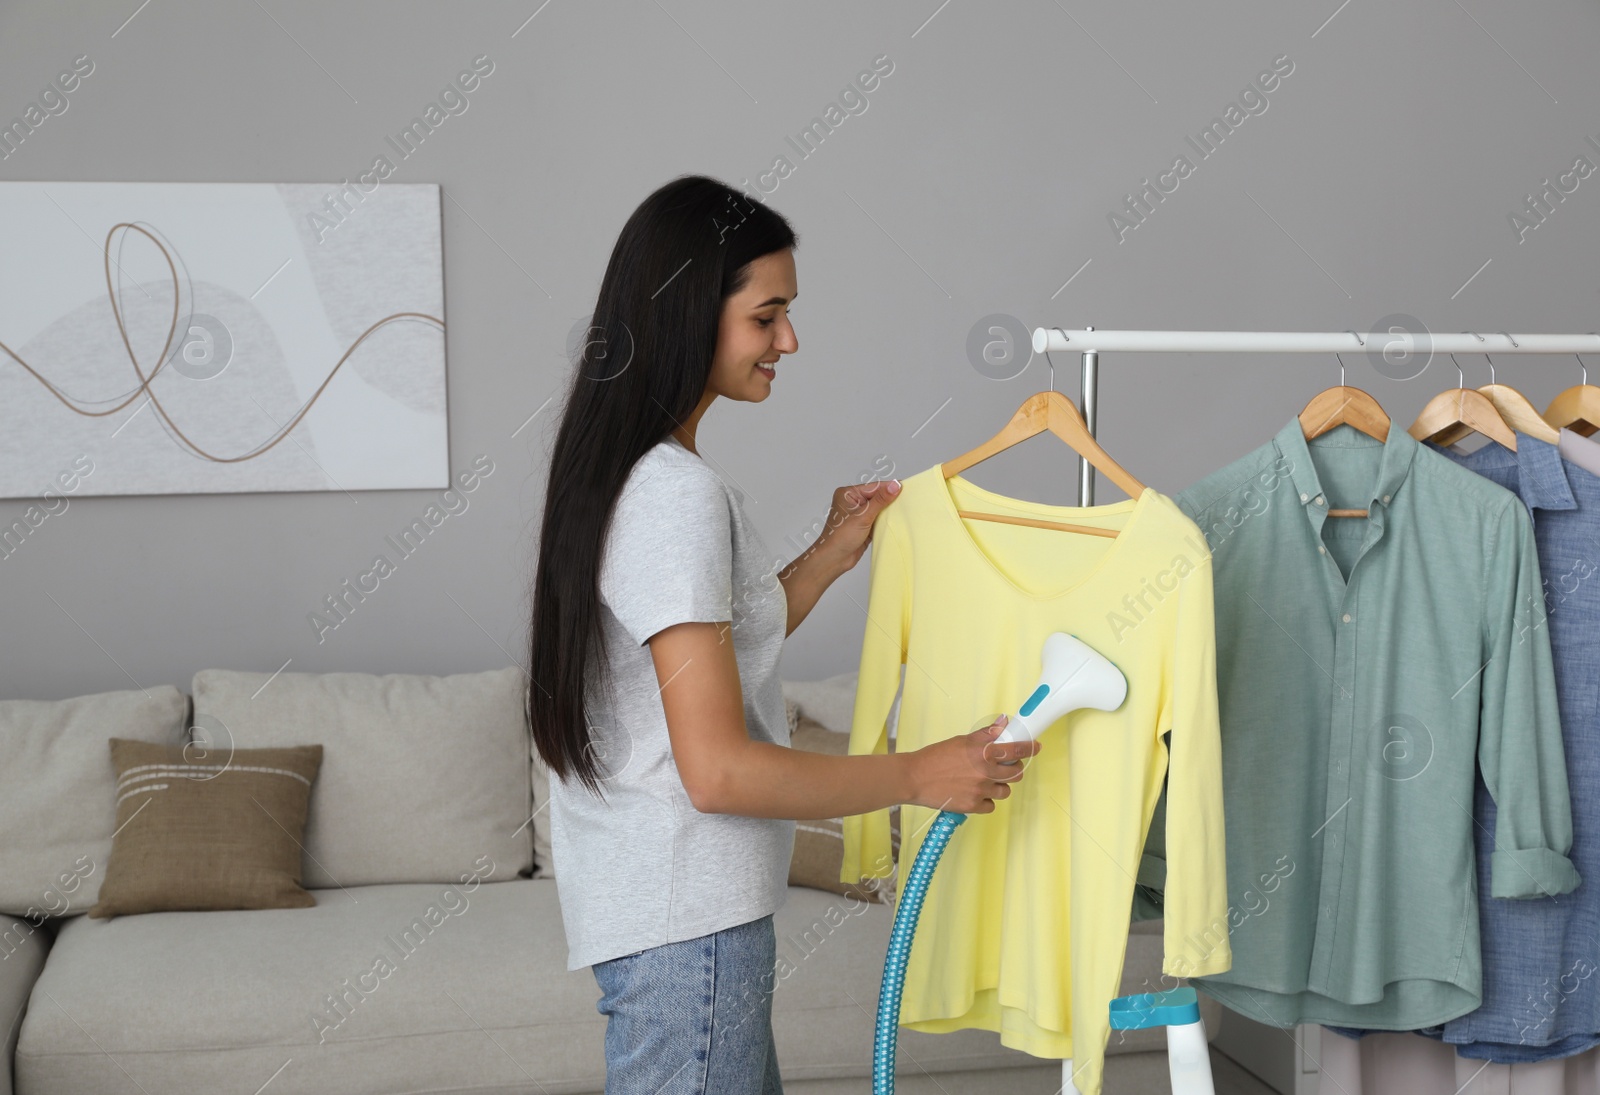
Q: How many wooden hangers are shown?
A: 5